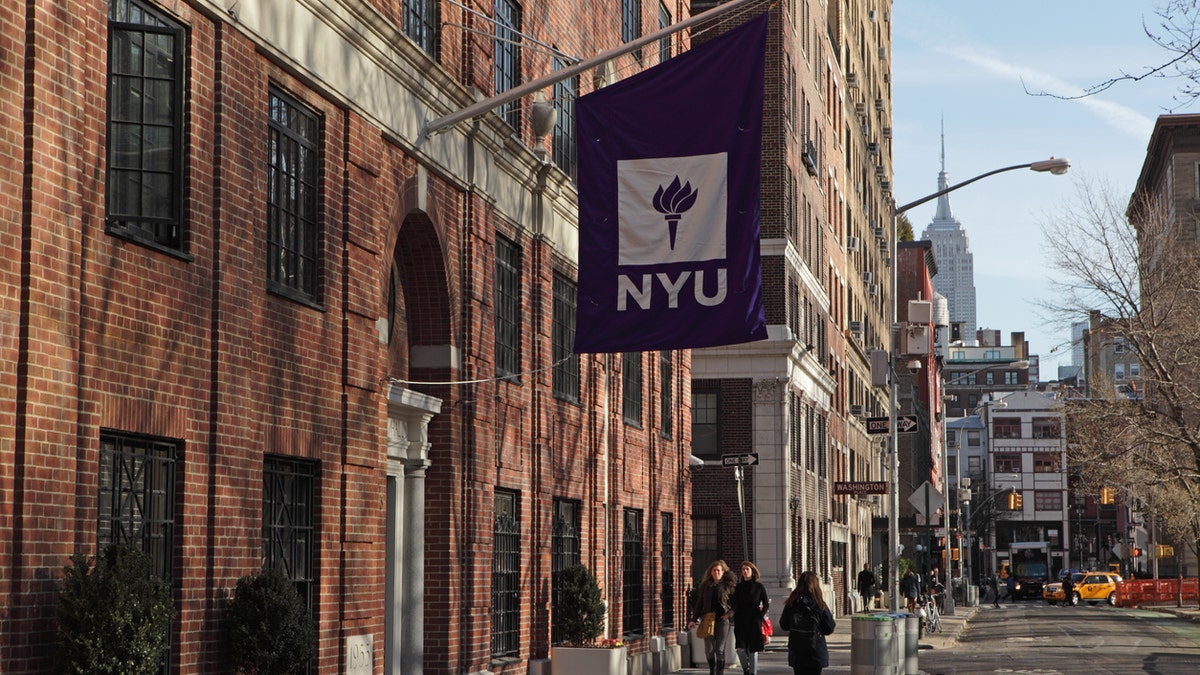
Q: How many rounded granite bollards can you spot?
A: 0